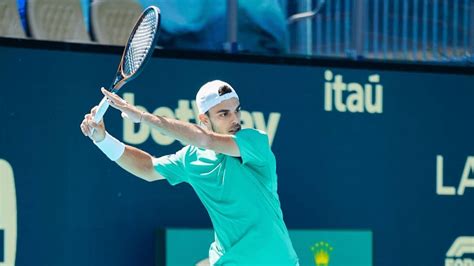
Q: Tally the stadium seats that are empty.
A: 3